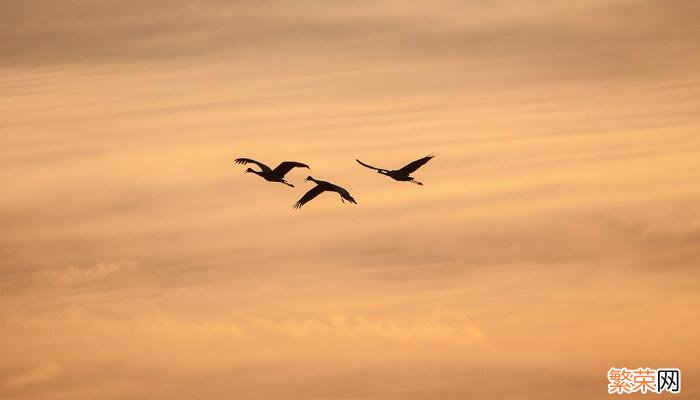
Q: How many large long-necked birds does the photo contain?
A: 3